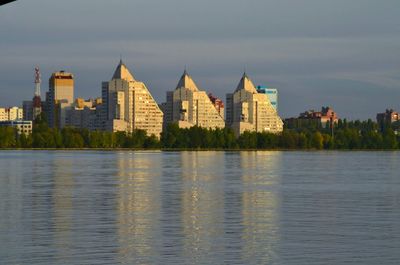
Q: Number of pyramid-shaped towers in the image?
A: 3